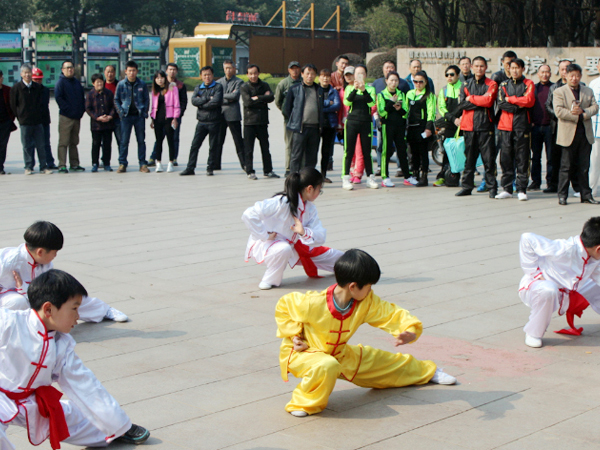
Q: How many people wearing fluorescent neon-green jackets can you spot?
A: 4